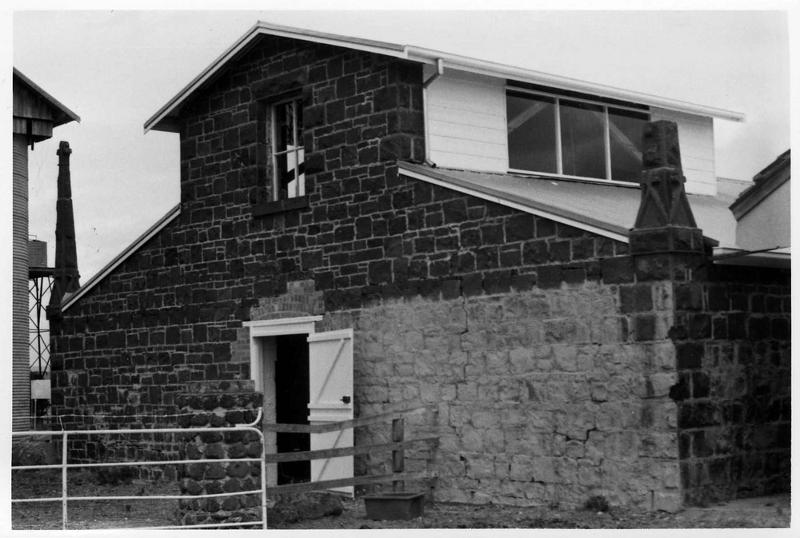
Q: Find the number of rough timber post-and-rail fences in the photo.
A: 1